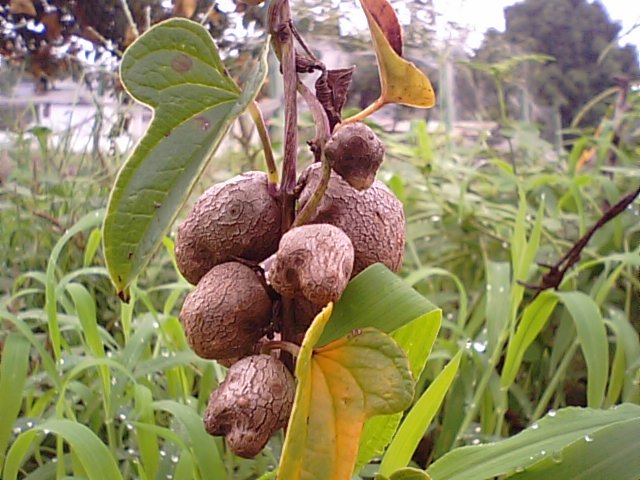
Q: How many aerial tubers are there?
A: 6